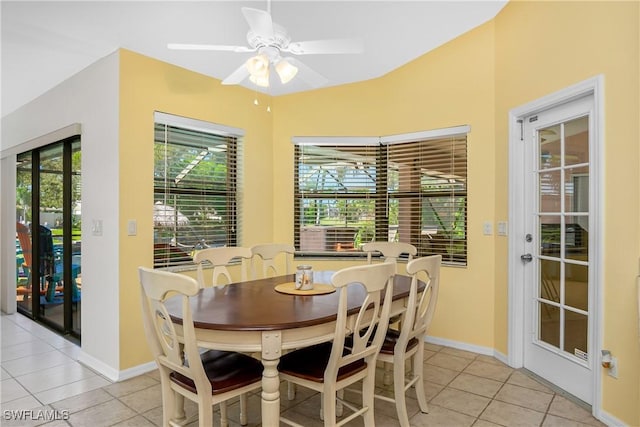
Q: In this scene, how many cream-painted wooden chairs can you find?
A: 6